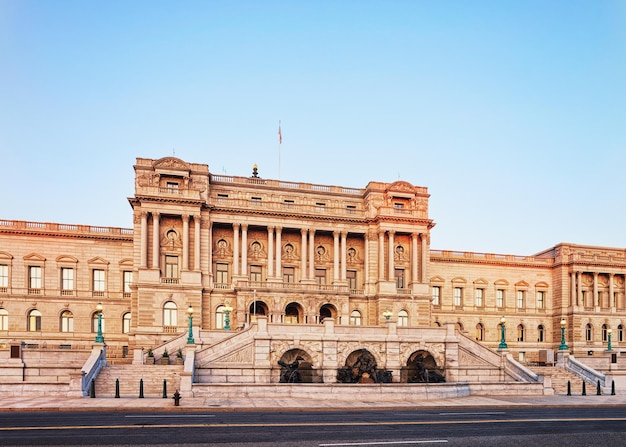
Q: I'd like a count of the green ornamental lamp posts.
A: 7